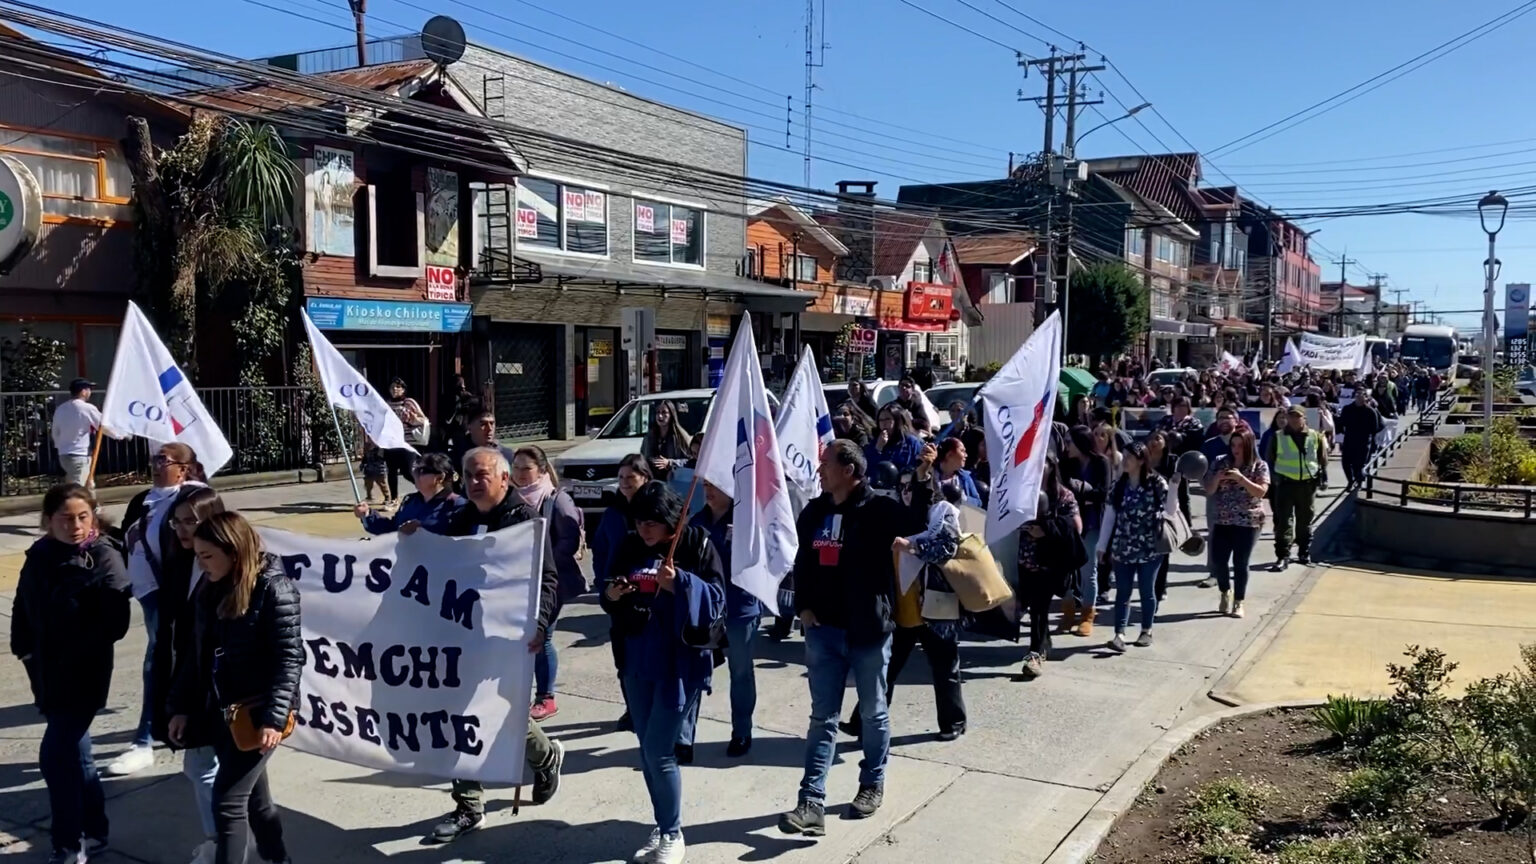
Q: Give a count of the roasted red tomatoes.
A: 0